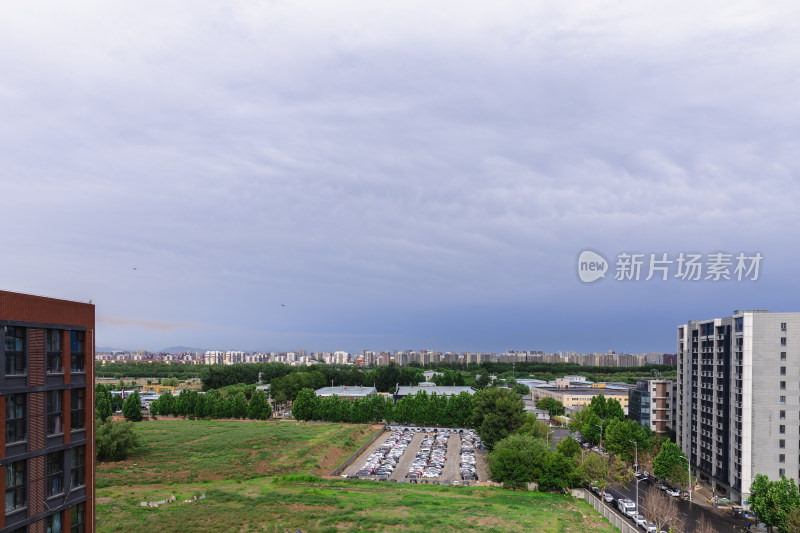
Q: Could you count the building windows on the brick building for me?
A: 12